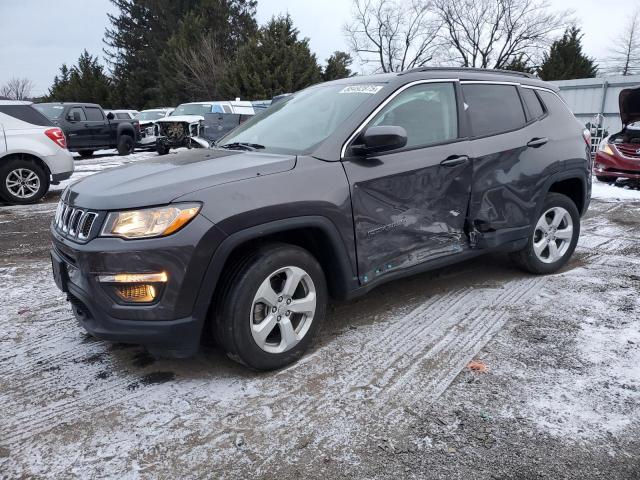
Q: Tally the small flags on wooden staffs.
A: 0